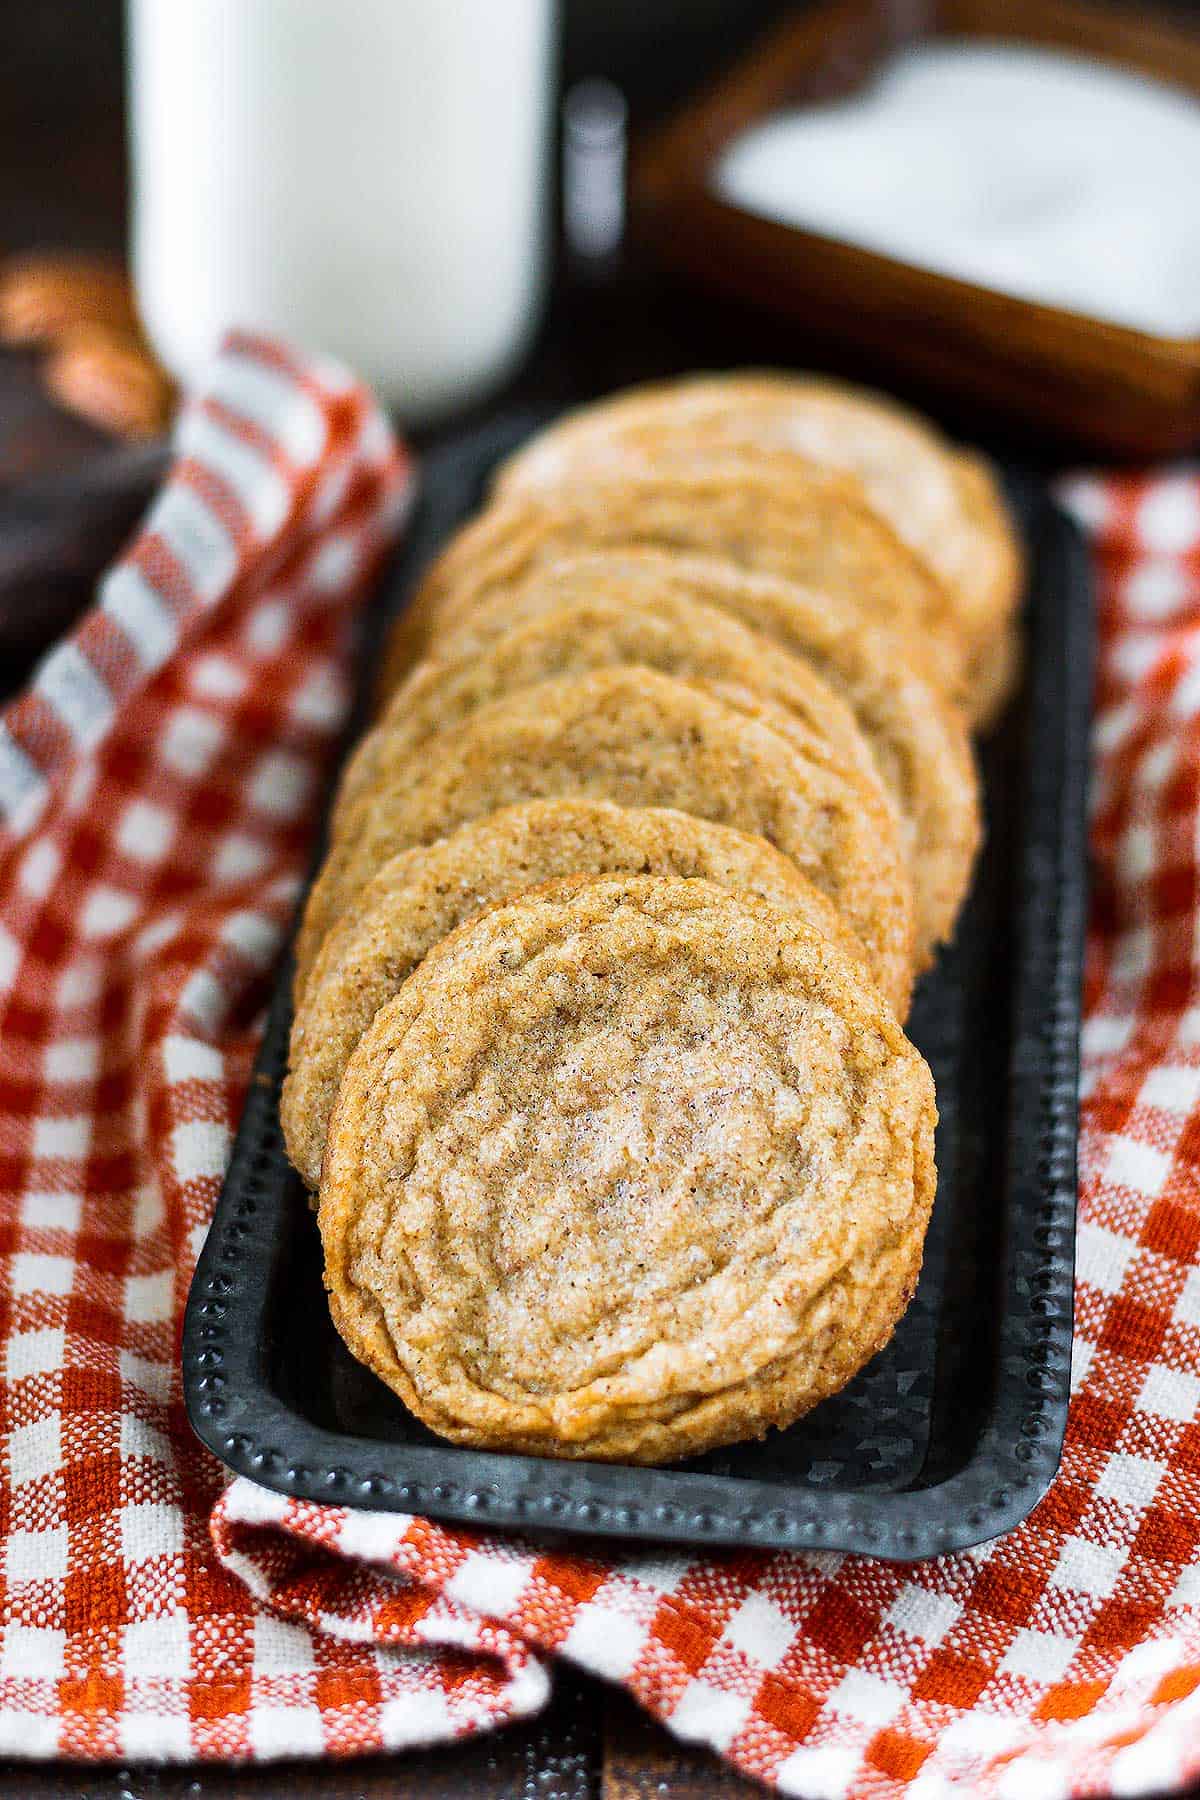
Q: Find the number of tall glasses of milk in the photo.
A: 1